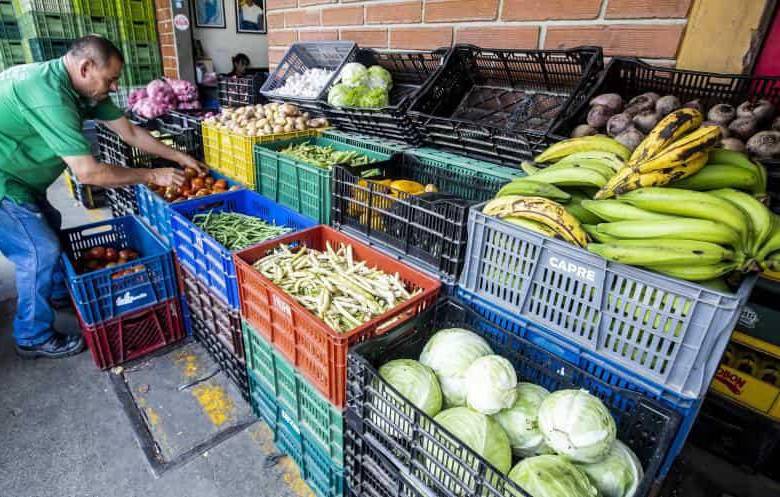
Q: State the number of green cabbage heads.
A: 8